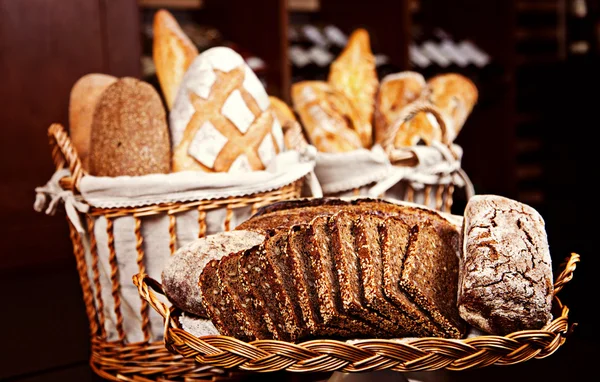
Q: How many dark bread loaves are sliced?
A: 1